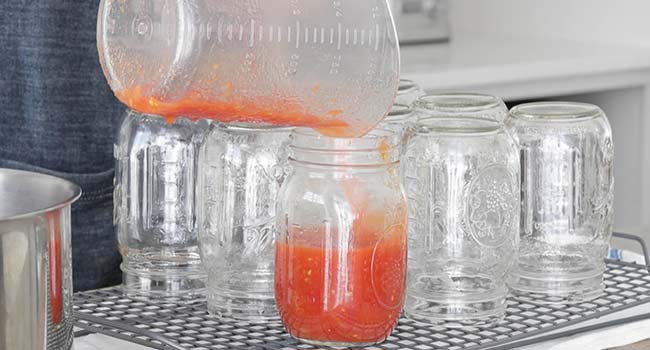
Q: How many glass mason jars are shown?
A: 8